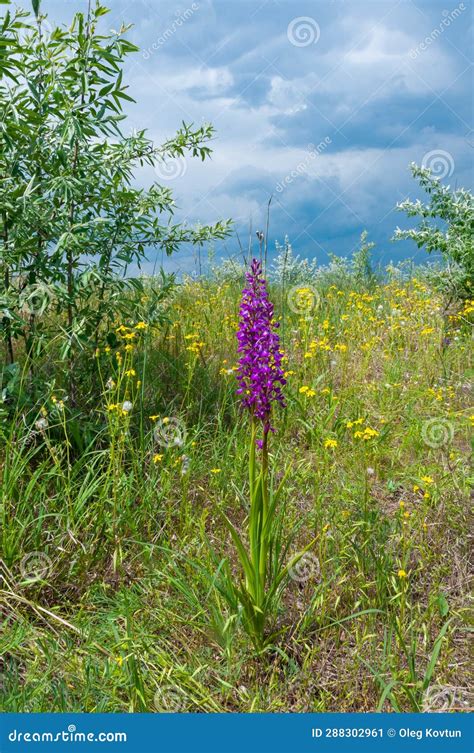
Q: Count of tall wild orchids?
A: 1